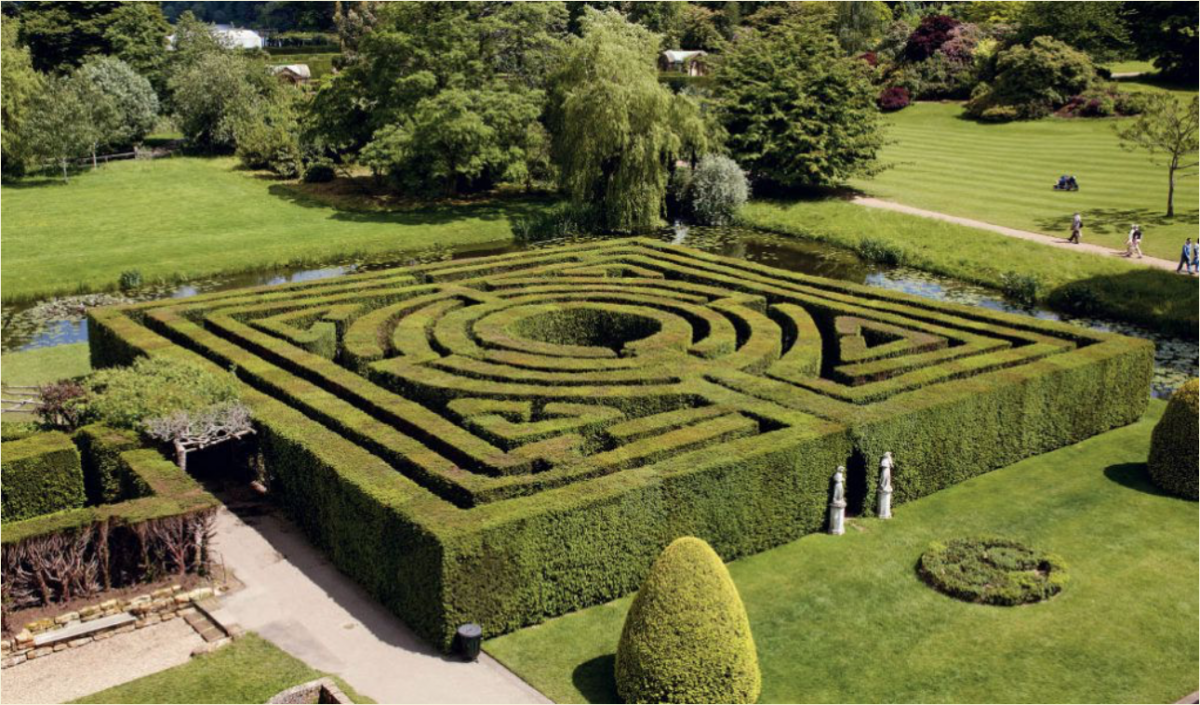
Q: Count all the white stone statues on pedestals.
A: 2